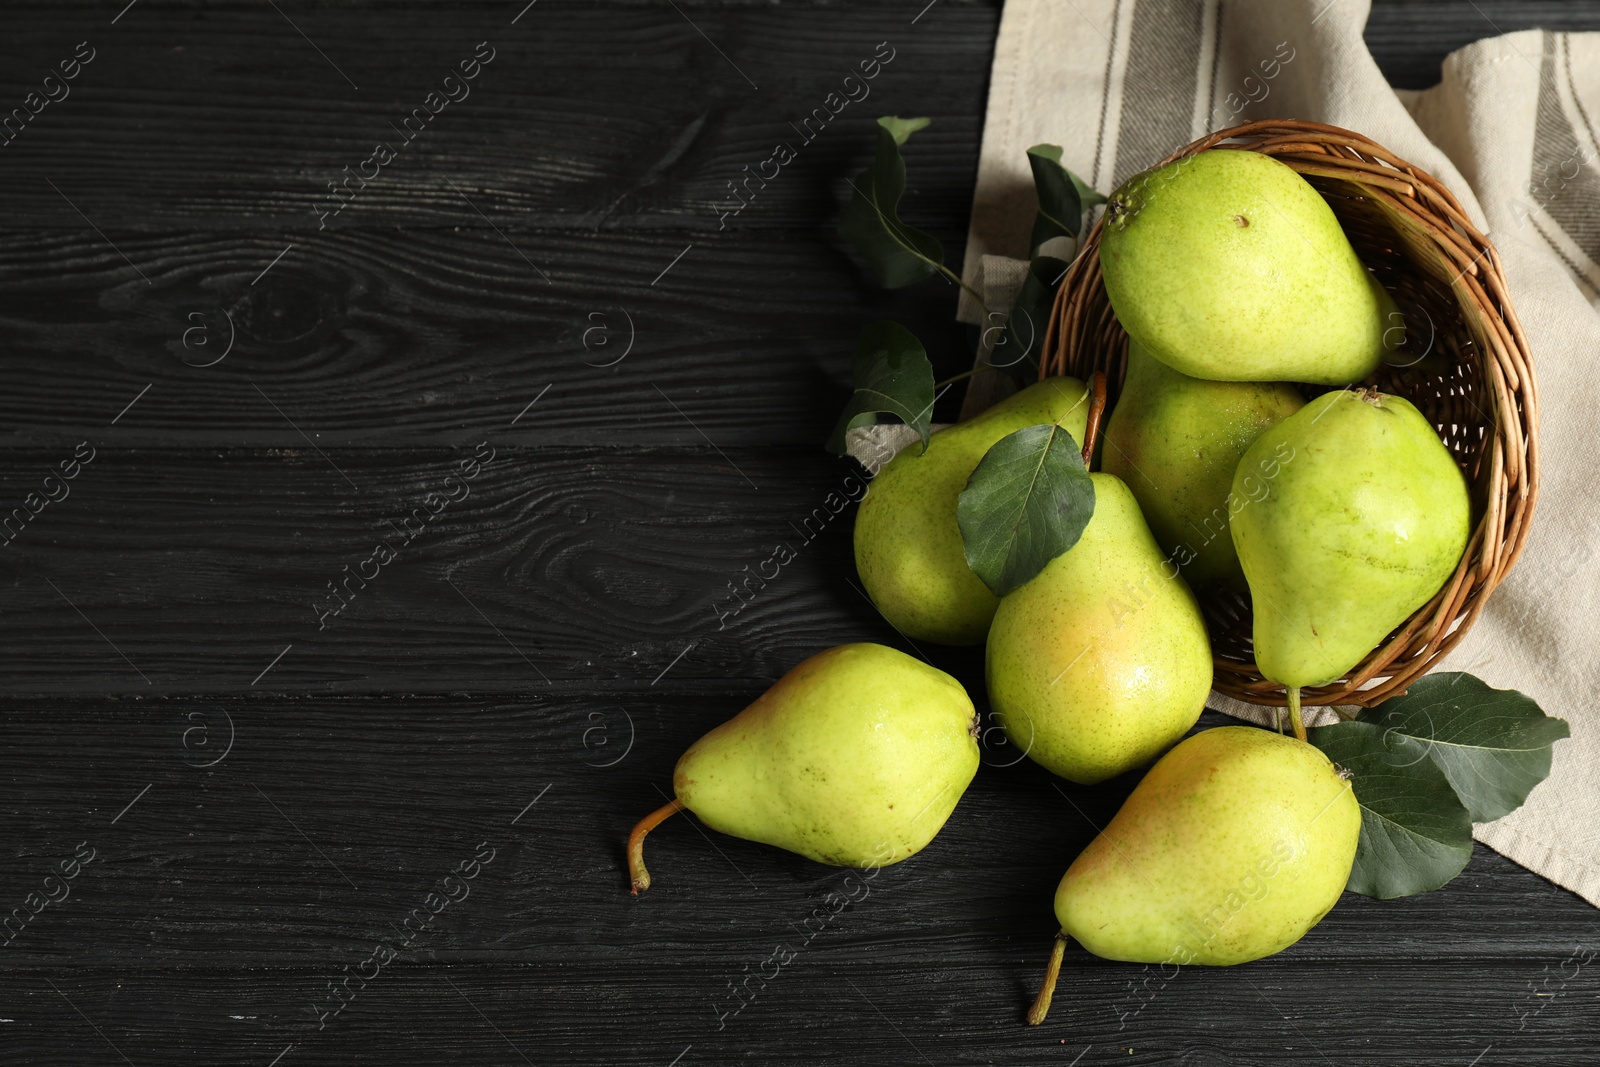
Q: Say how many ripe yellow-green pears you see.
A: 7